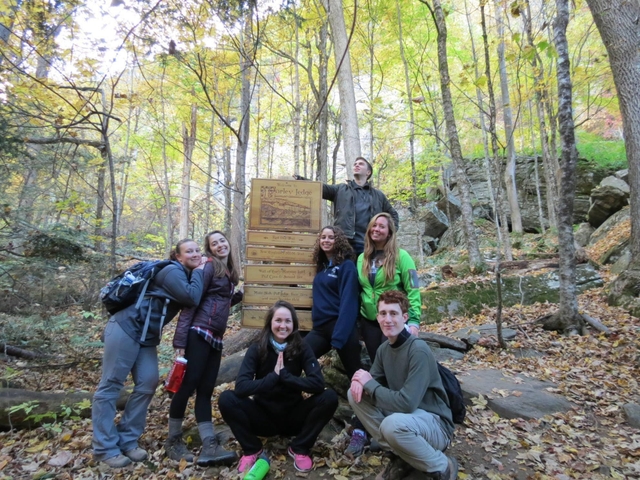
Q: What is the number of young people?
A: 7